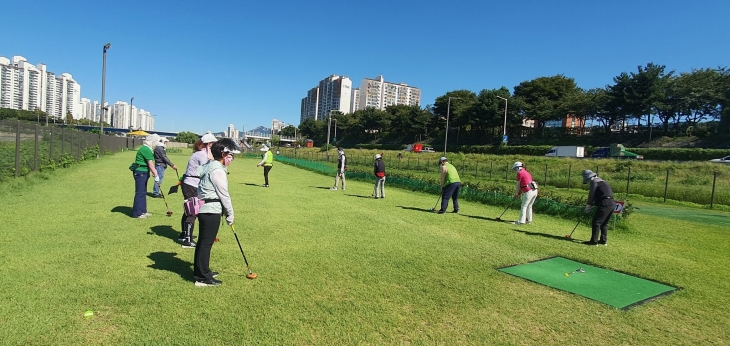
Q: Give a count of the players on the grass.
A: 10